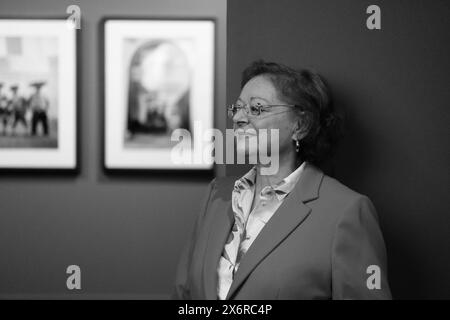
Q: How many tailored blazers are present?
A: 1